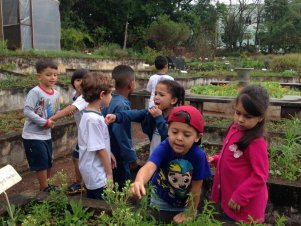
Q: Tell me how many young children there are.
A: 8